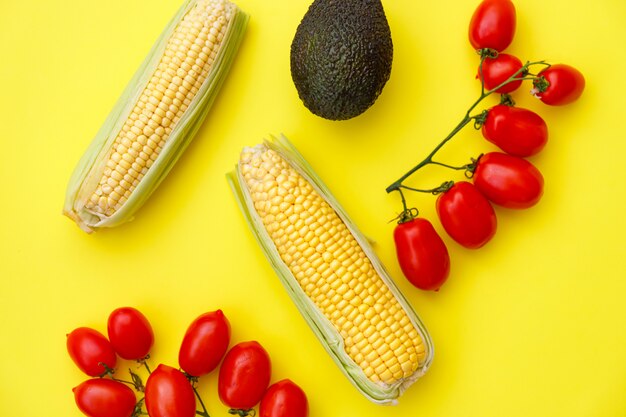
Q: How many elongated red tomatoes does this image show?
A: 14